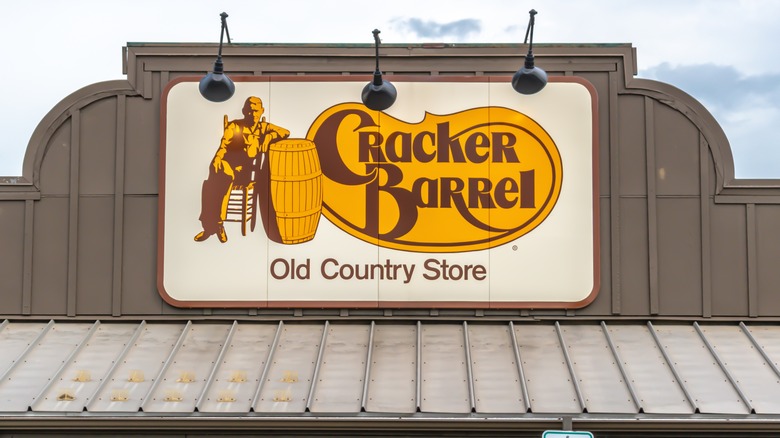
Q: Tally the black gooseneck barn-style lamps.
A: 3